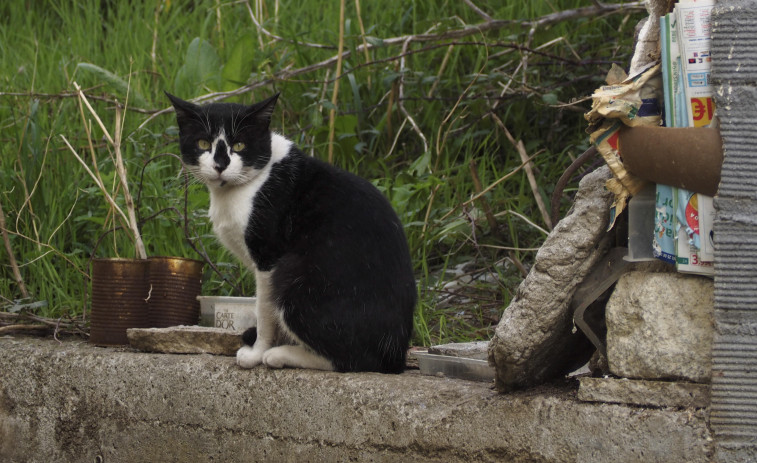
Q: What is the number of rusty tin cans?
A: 2